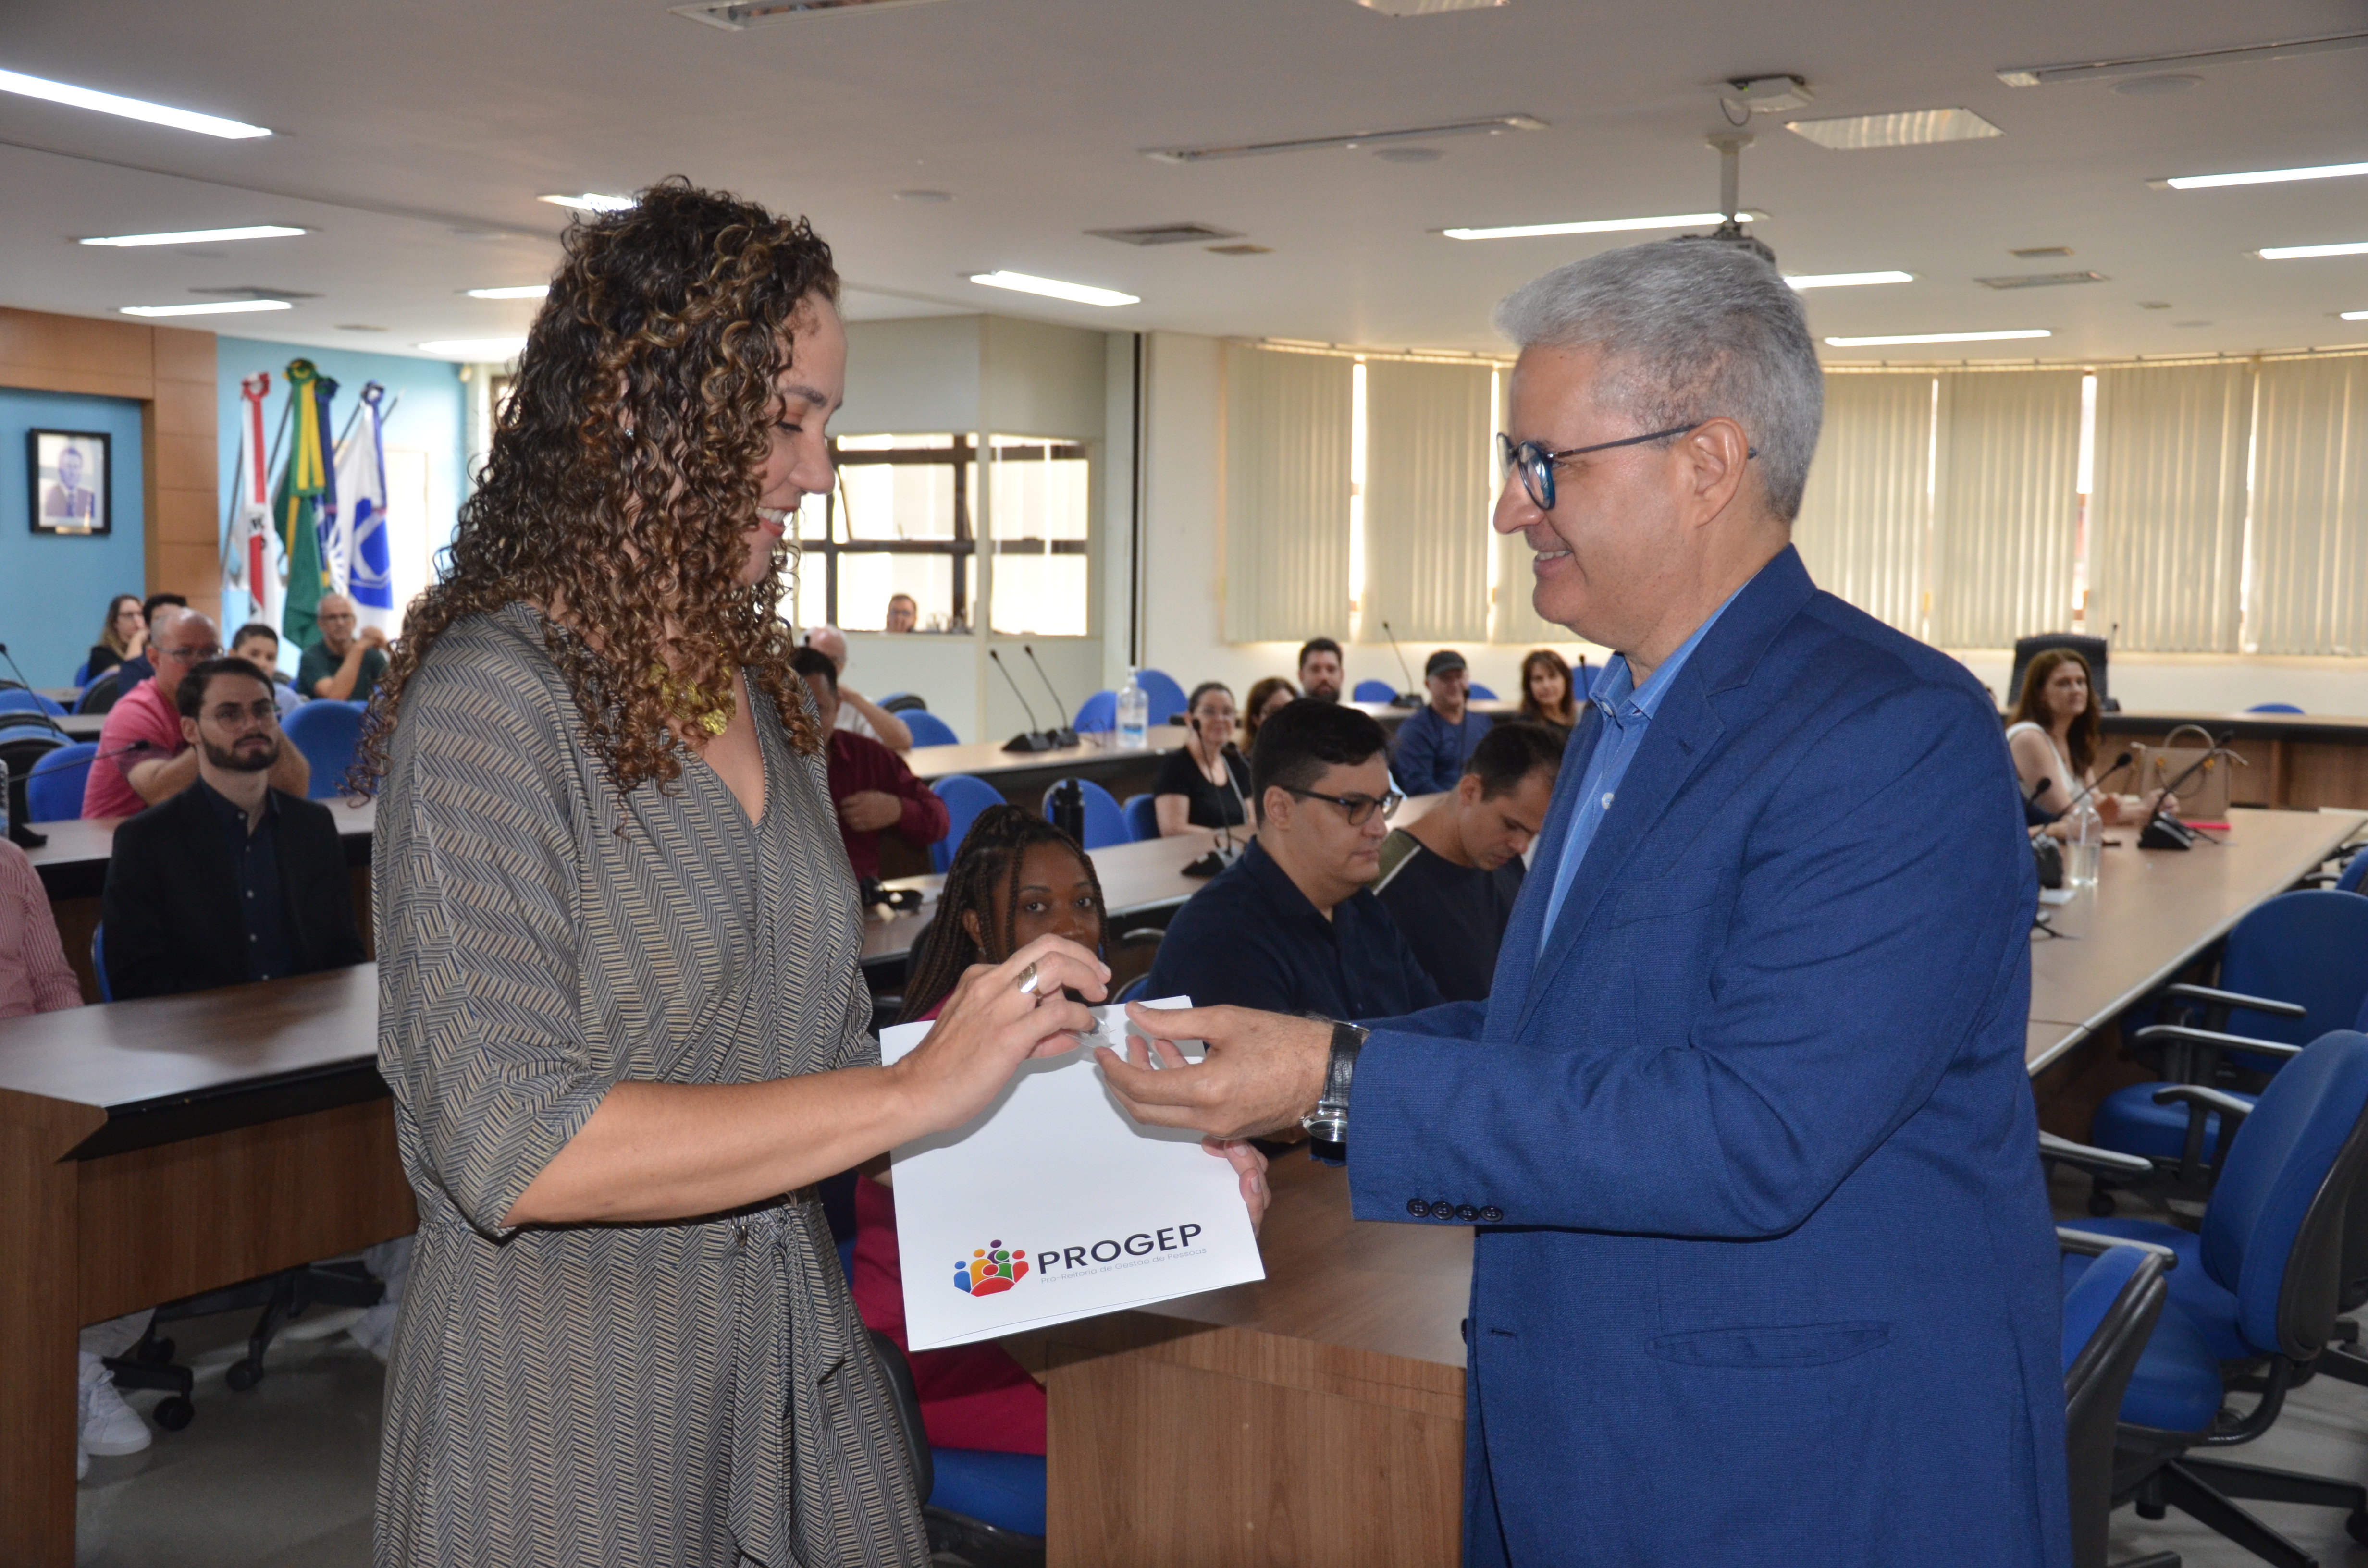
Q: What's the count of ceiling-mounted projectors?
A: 1